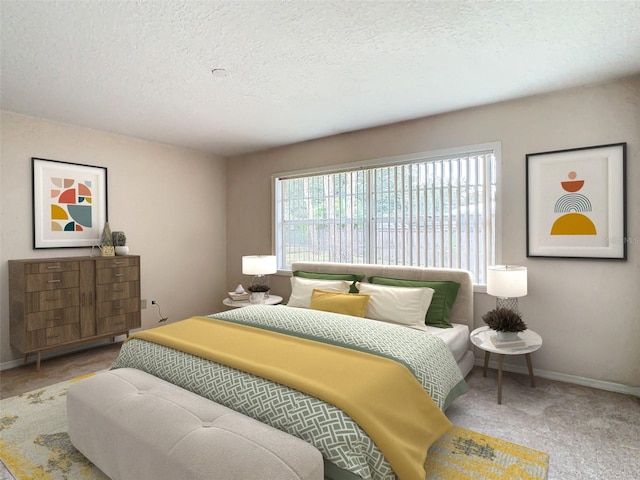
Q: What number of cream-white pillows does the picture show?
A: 2